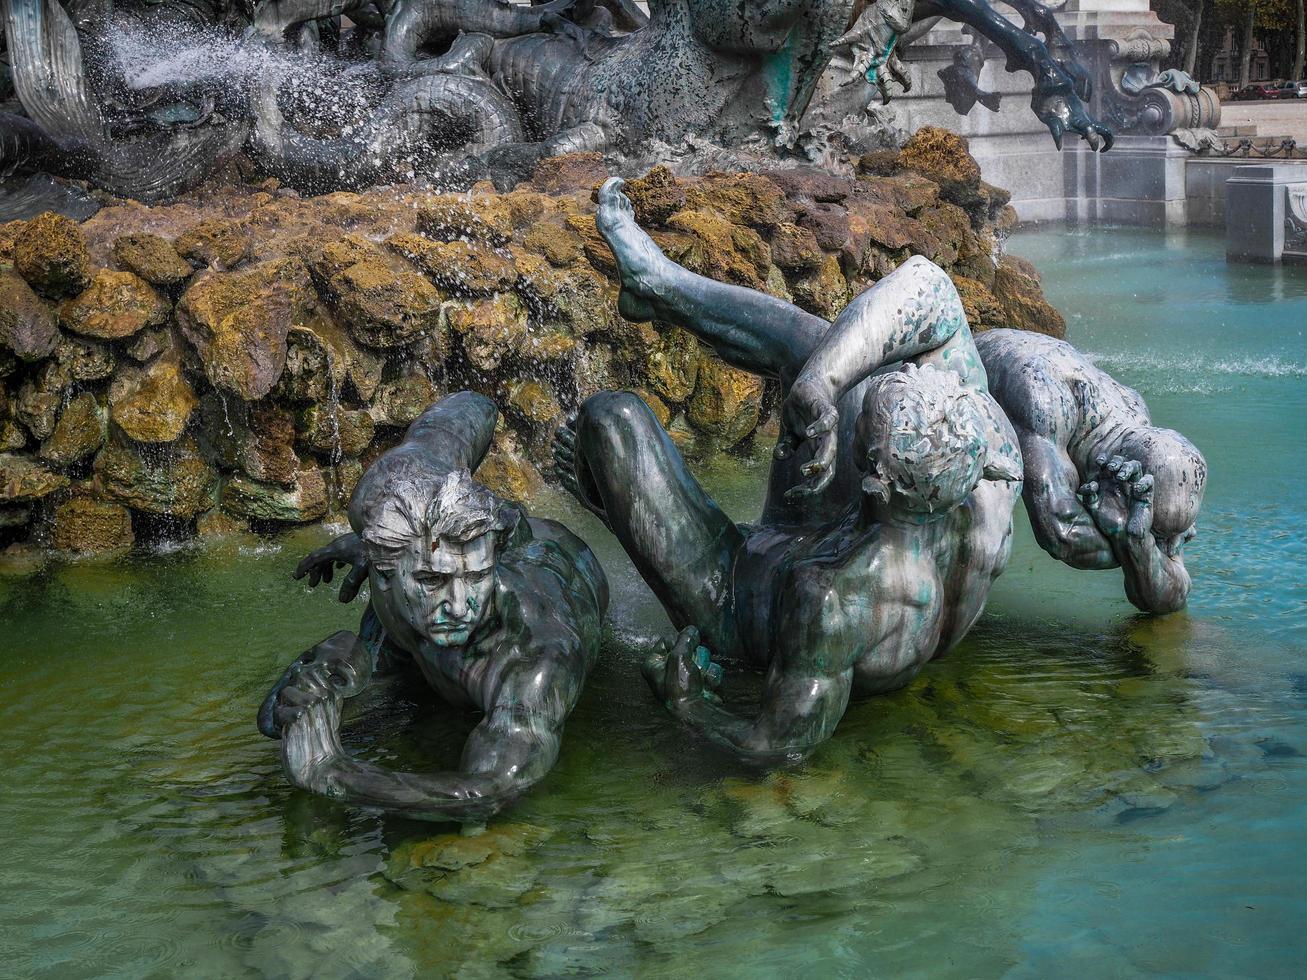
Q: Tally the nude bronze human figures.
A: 3